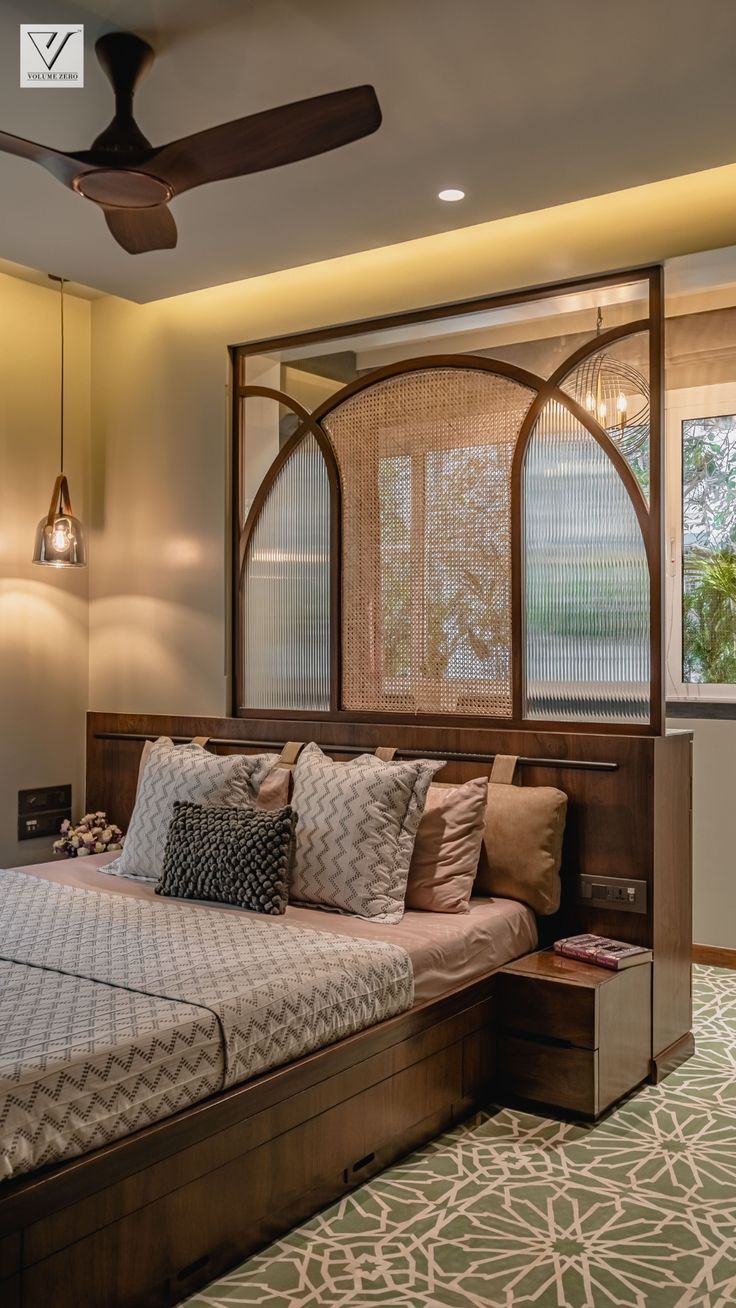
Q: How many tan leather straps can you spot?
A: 4